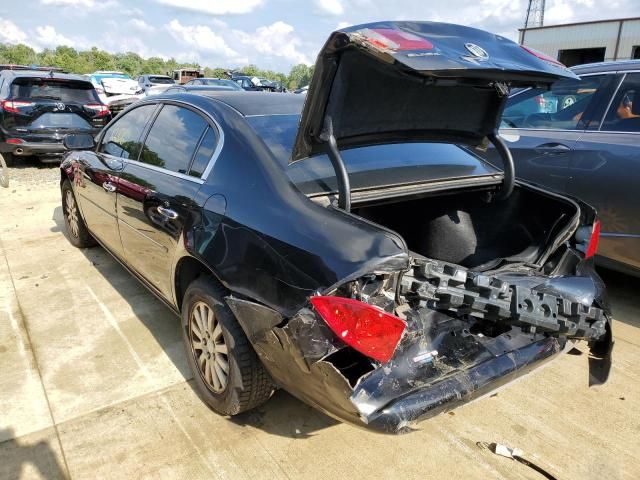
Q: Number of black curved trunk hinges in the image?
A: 2